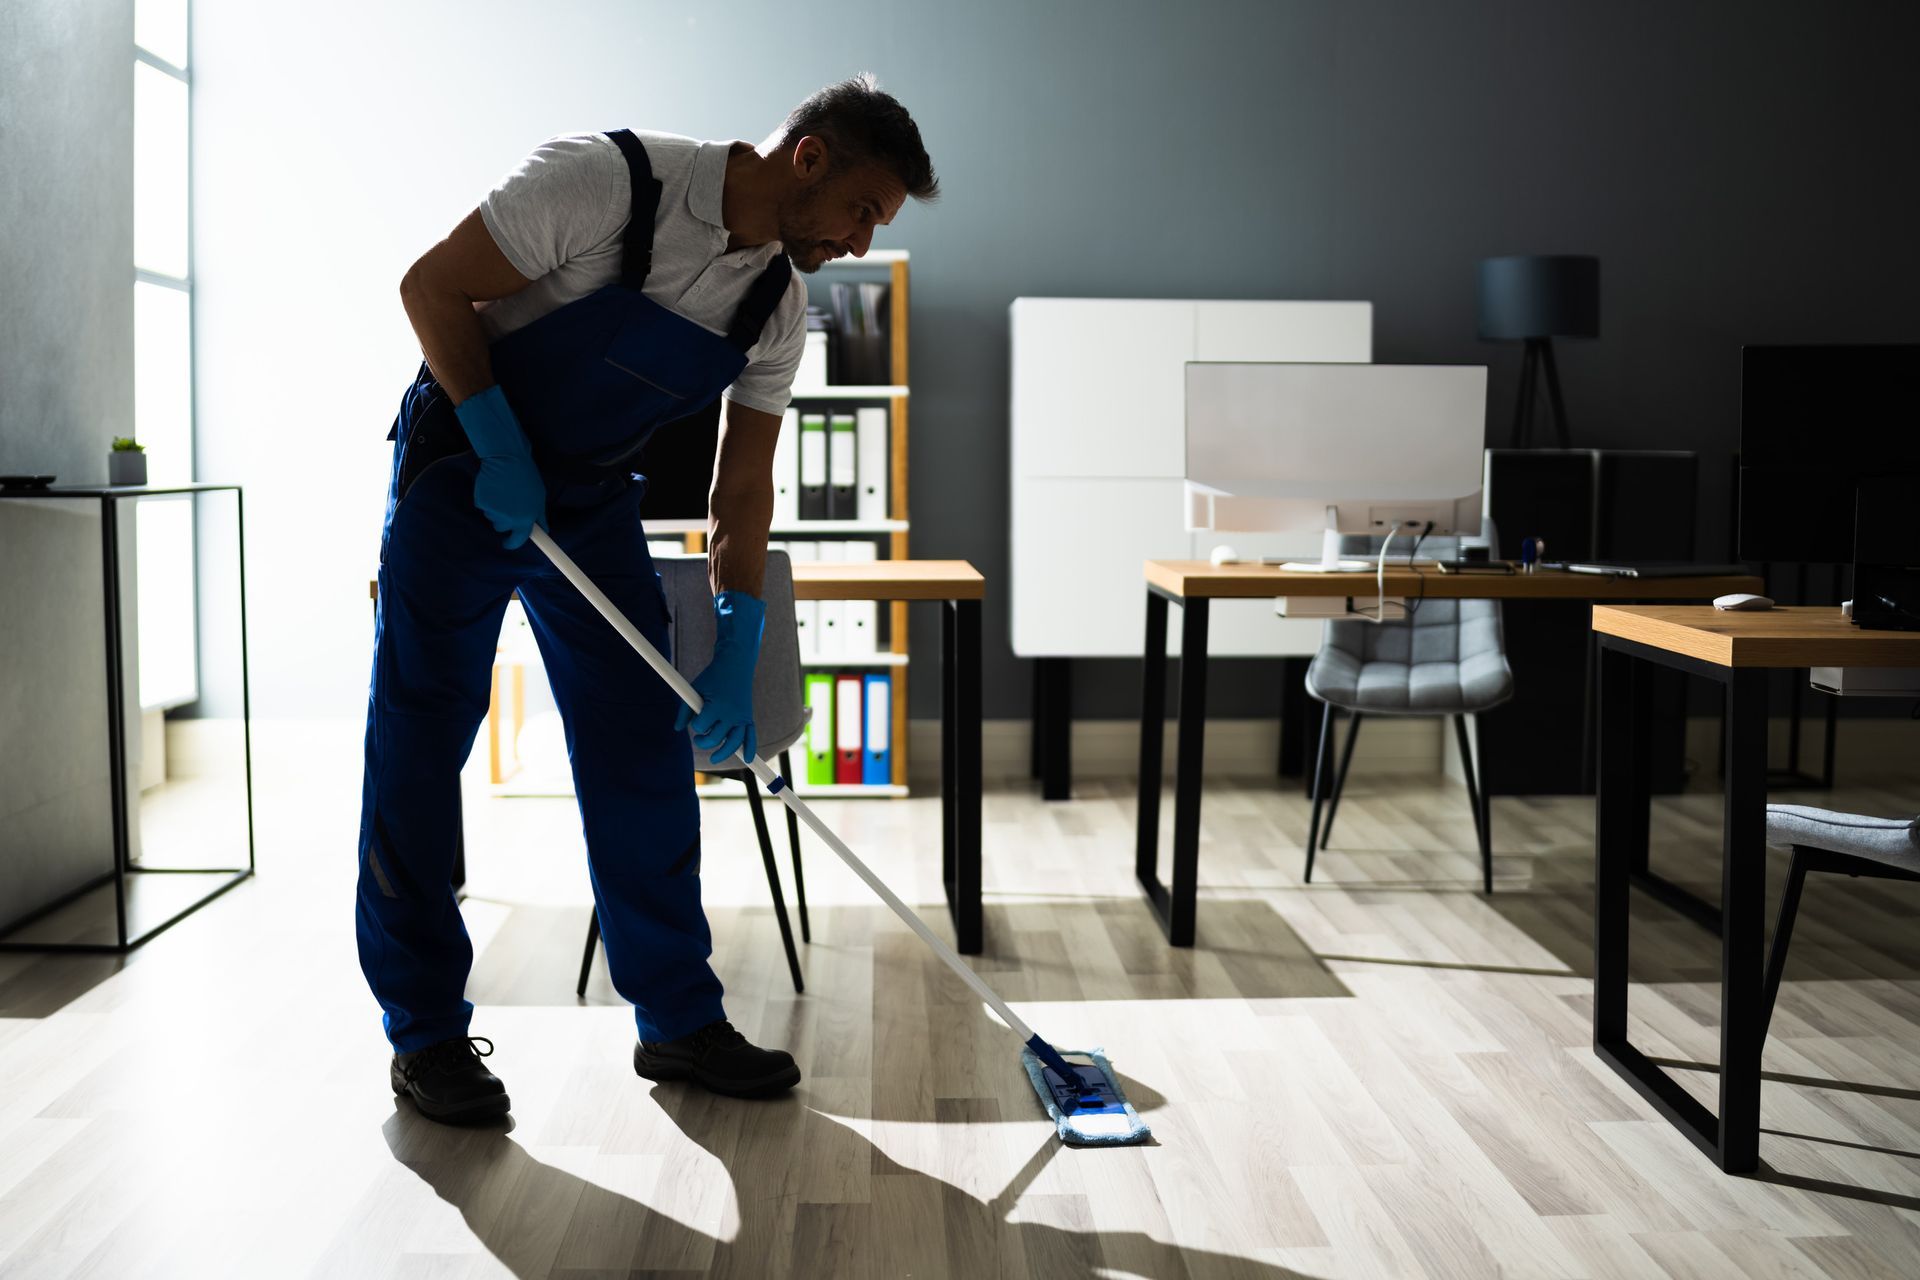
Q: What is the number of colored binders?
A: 3